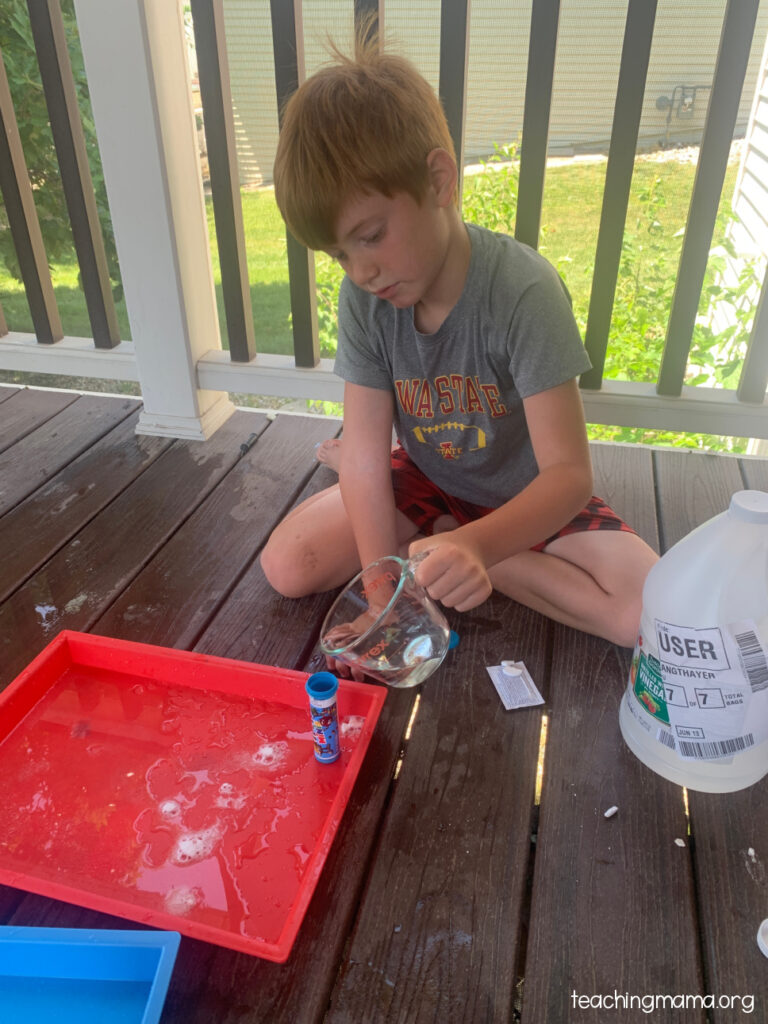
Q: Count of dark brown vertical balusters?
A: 11